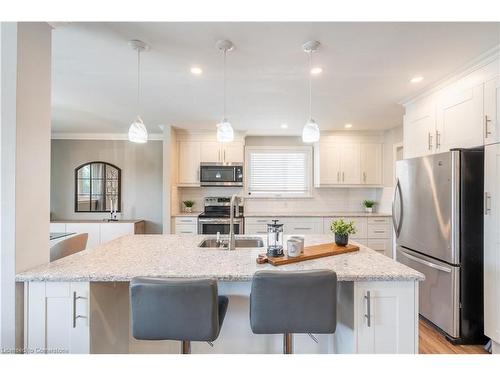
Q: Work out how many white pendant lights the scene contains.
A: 3